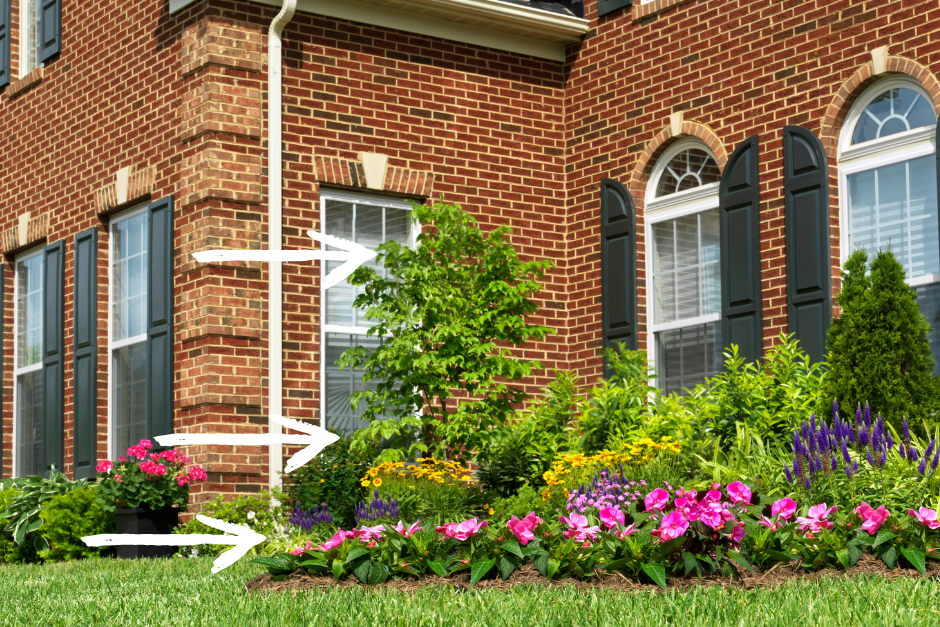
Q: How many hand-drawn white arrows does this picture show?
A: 3